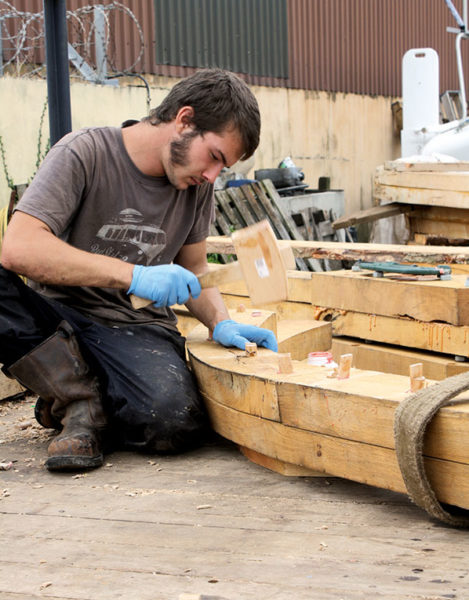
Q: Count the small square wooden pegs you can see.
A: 4